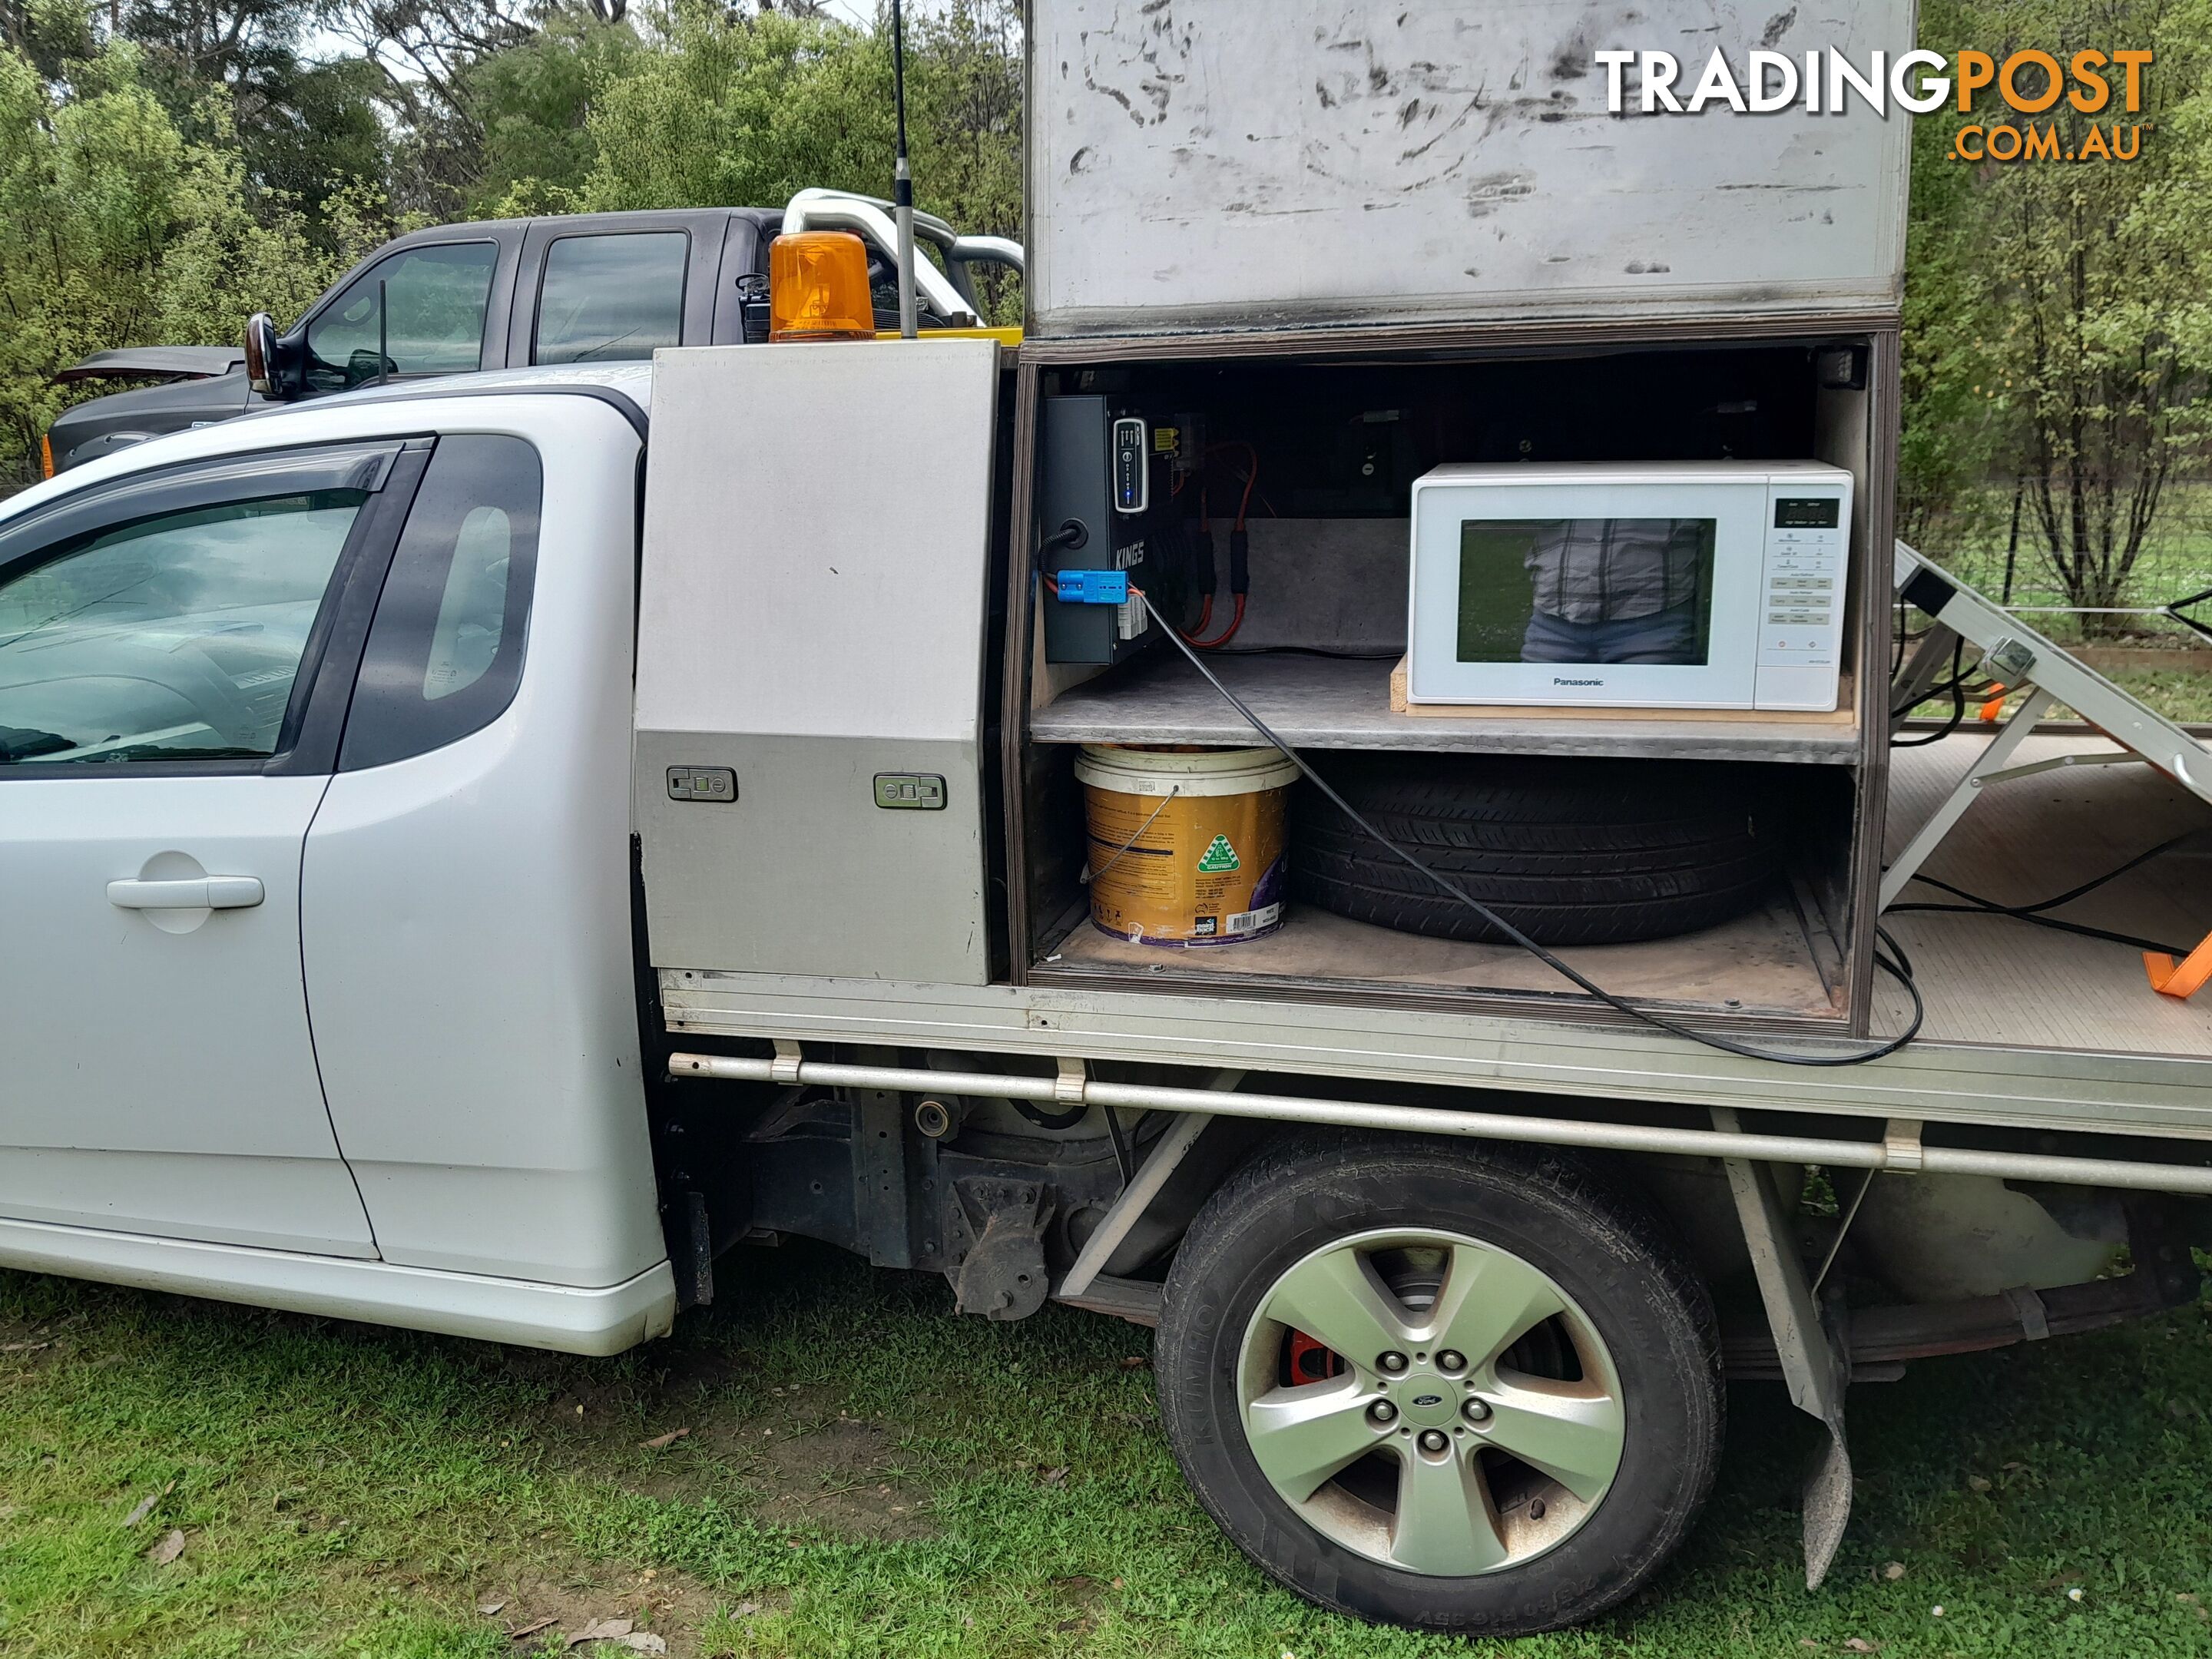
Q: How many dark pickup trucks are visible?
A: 1